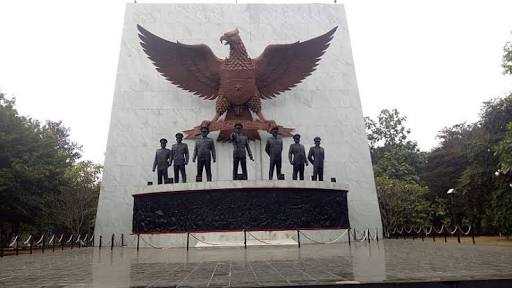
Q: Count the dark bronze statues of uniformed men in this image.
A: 7